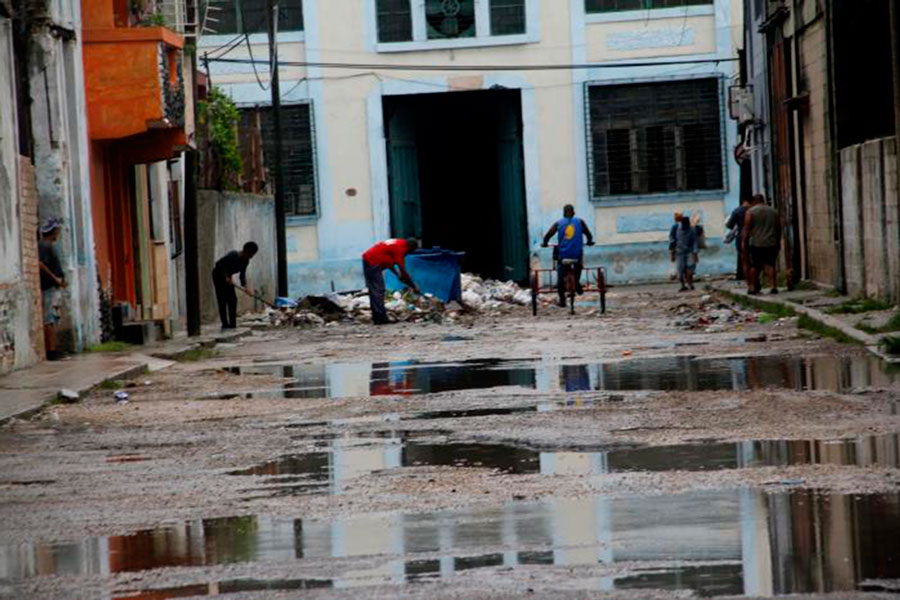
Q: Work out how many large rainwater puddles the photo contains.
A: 3